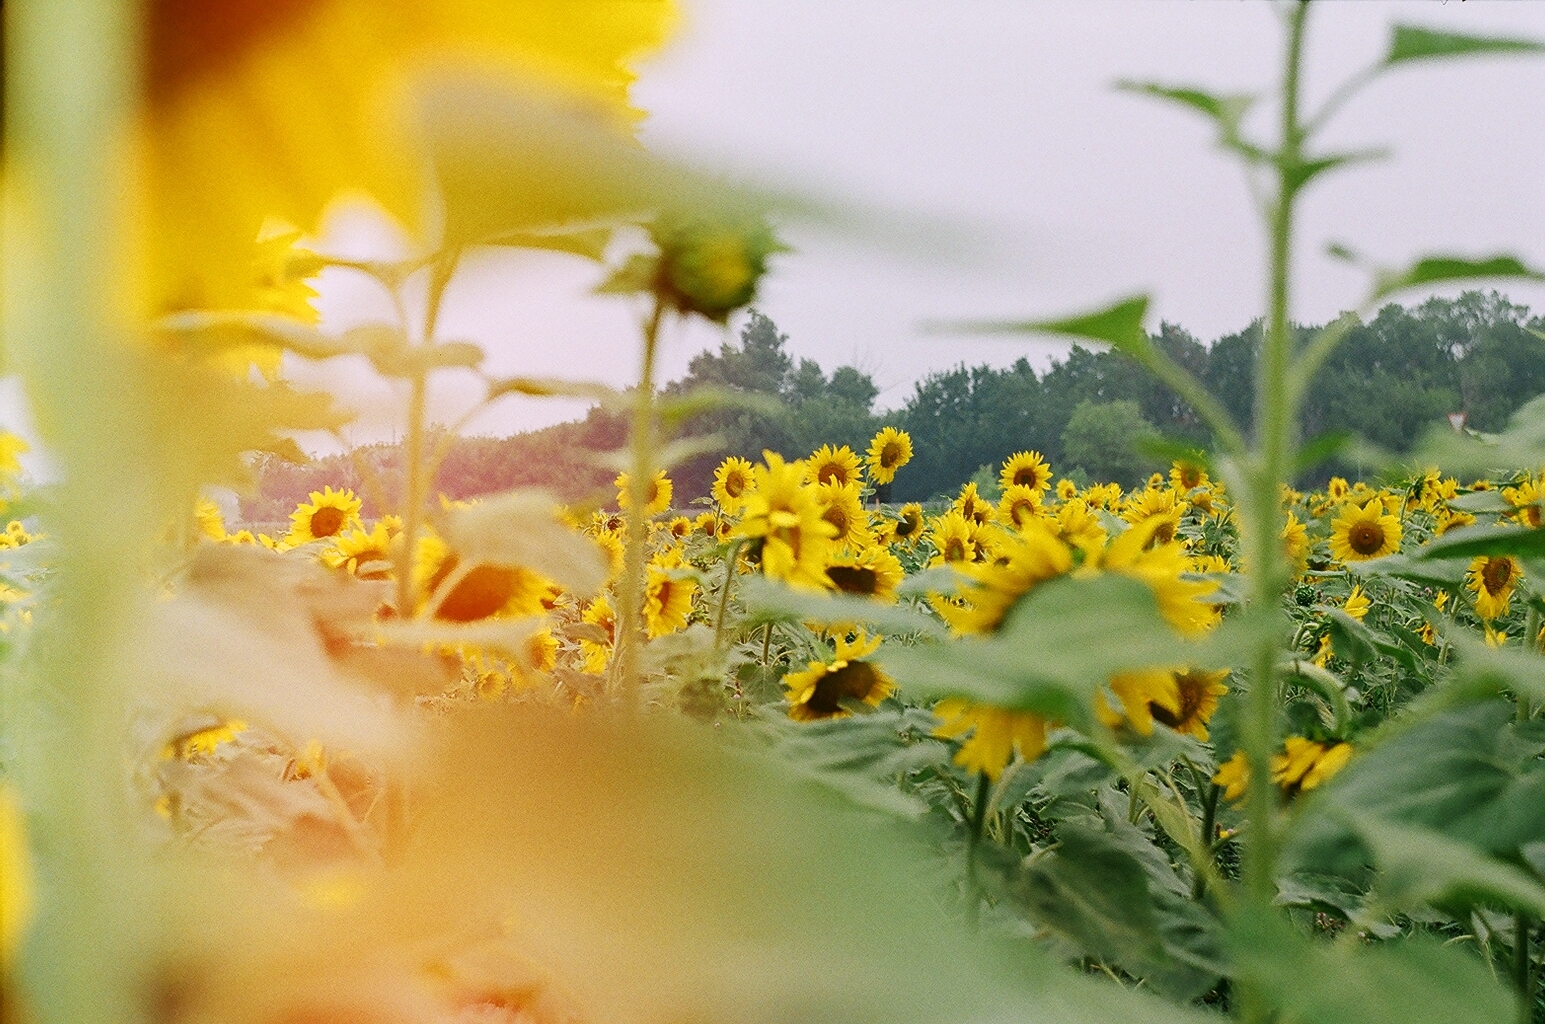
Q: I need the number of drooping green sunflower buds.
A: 1